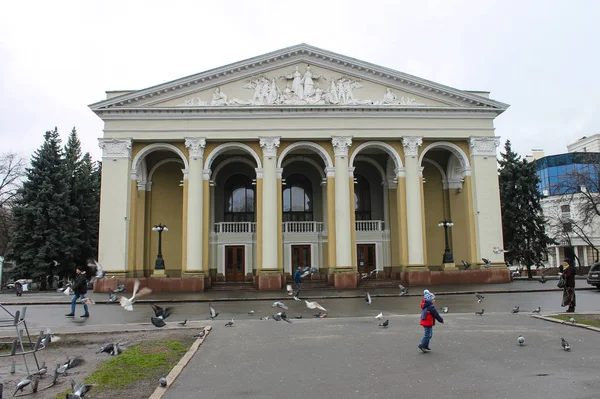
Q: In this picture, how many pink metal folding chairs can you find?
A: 0